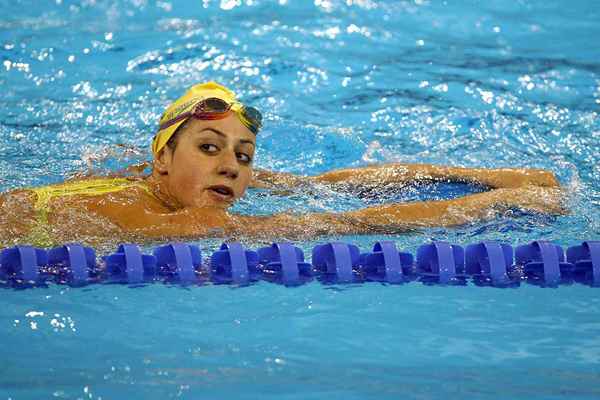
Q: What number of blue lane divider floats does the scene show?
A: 12